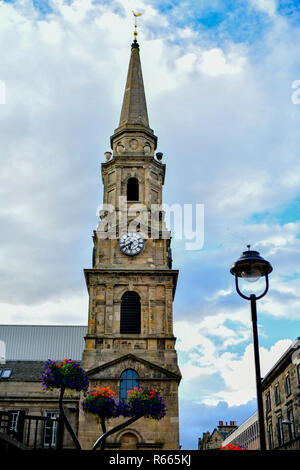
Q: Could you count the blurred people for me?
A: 0